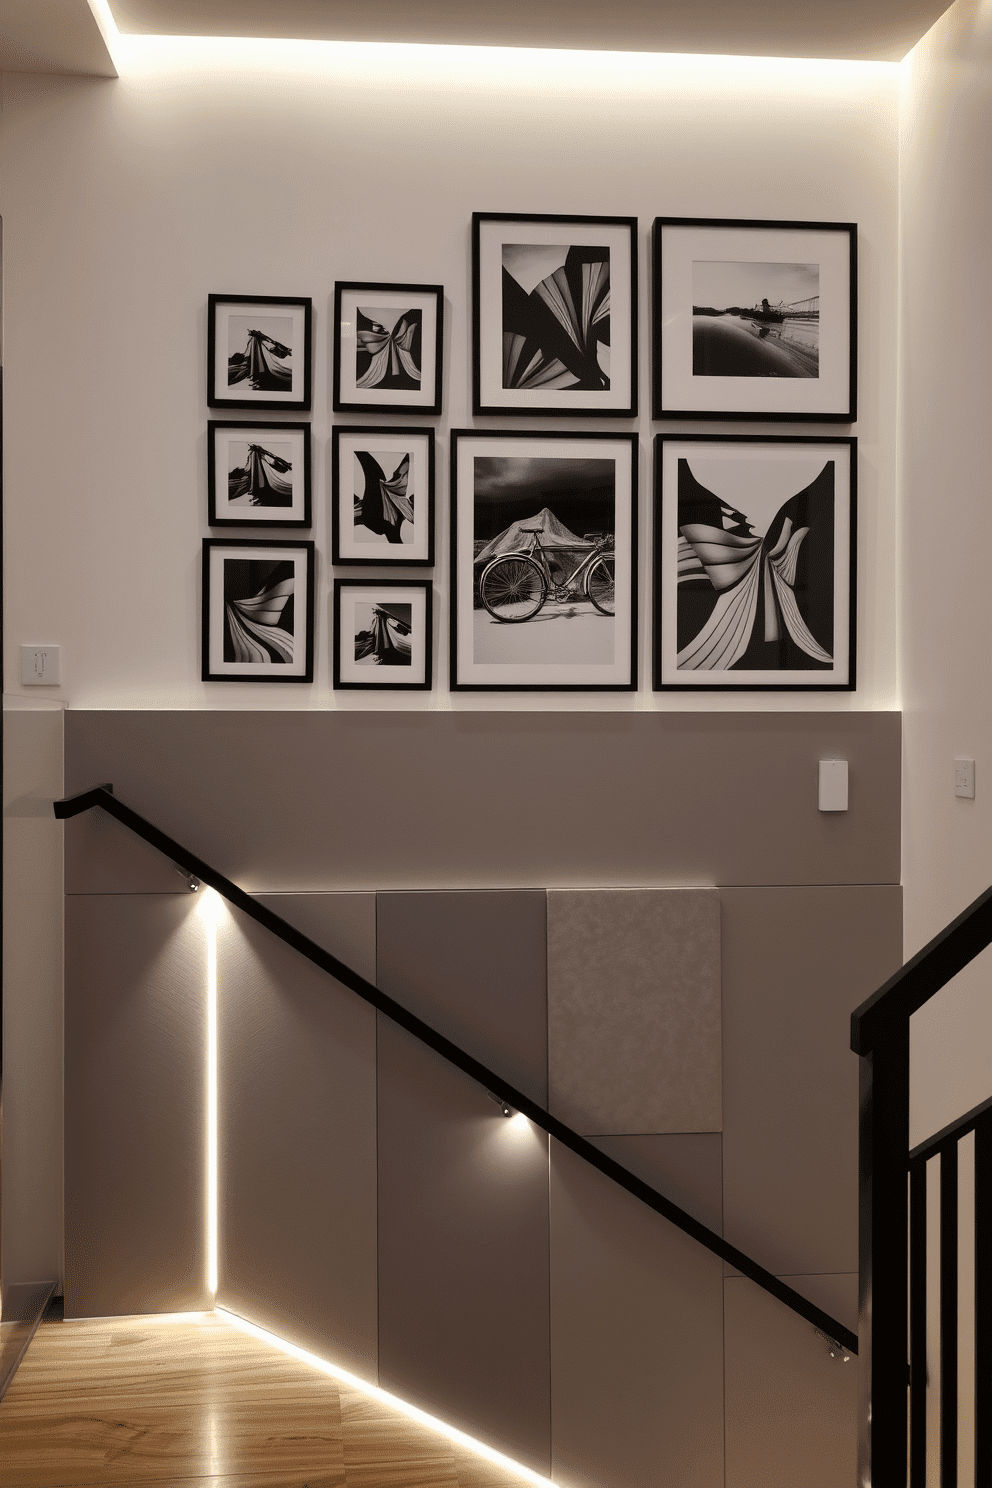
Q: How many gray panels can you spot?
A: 8